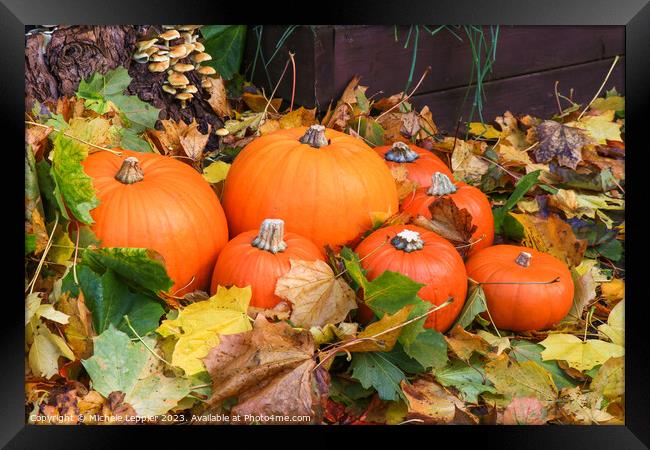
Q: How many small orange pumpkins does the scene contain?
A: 5